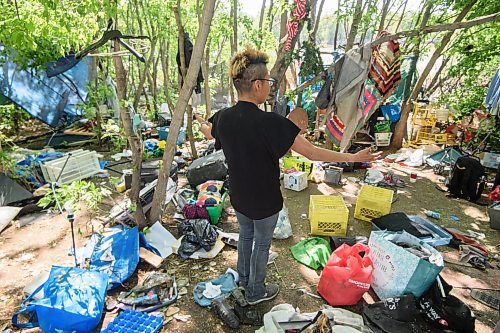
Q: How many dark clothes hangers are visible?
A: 2